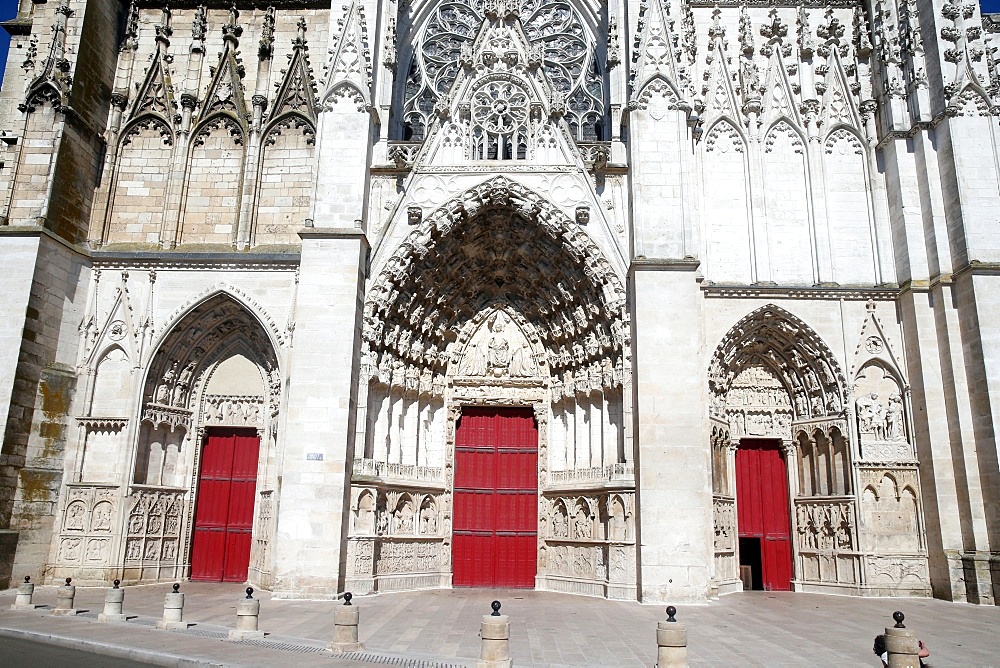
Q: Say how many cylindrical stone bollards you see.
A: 9